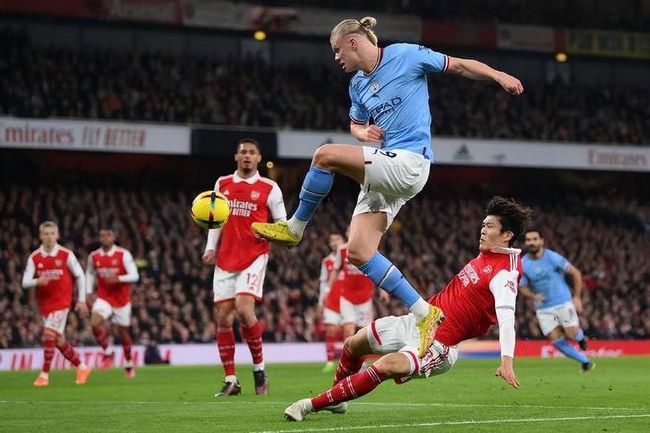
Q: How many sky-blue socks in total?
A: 4